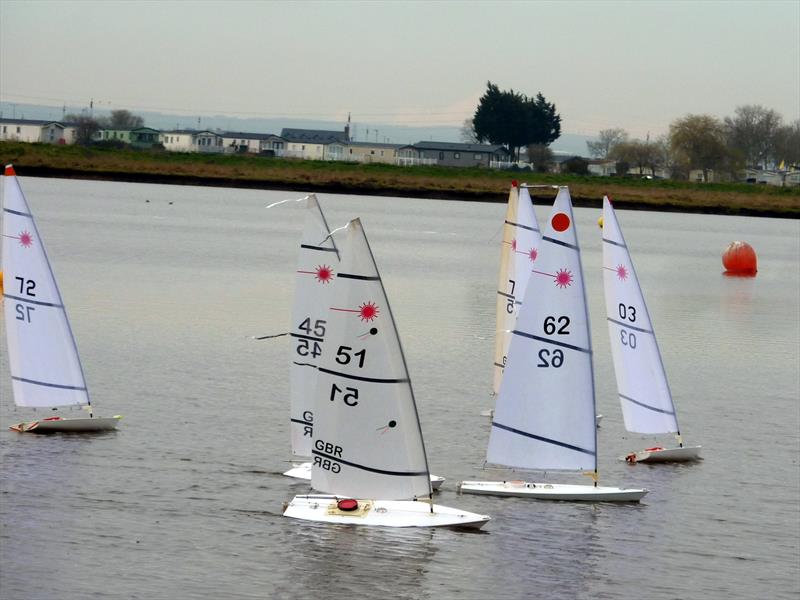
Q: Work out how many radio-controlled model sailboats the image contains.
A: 7